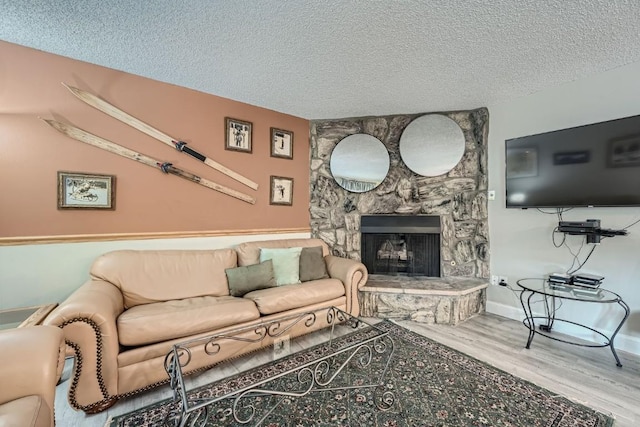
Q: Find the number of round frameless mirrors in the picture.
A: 2